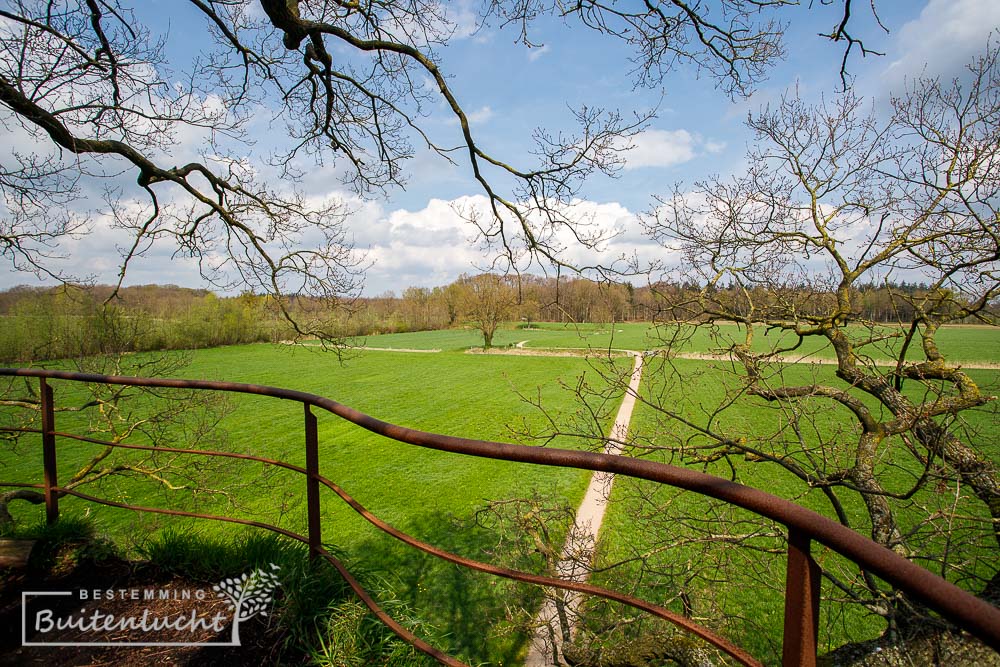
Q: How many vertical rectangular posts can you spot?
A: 3